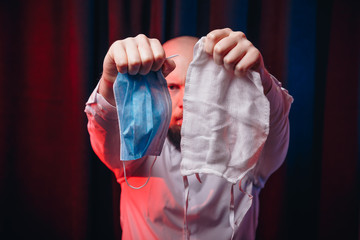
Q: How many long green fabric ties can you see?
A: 0